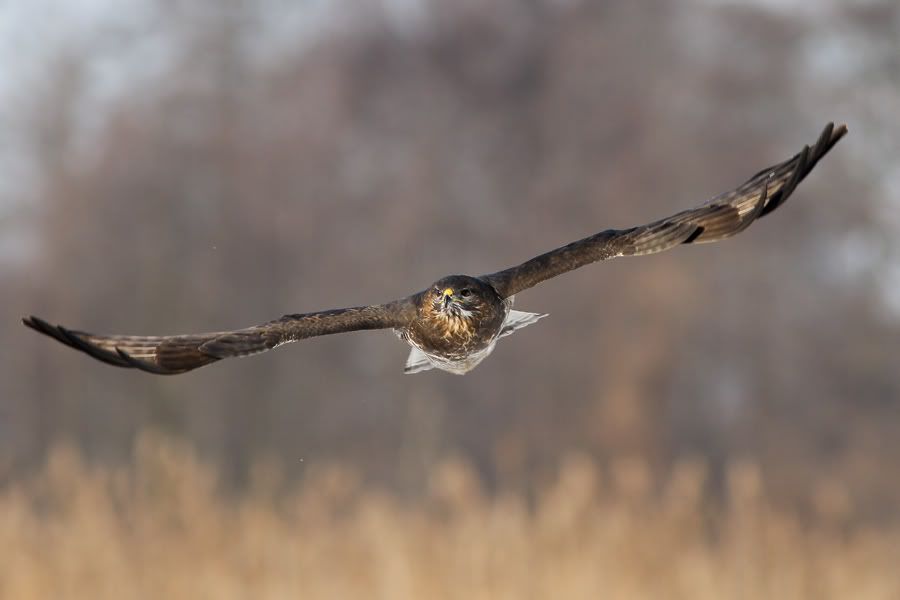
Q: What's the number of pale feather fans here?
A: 2